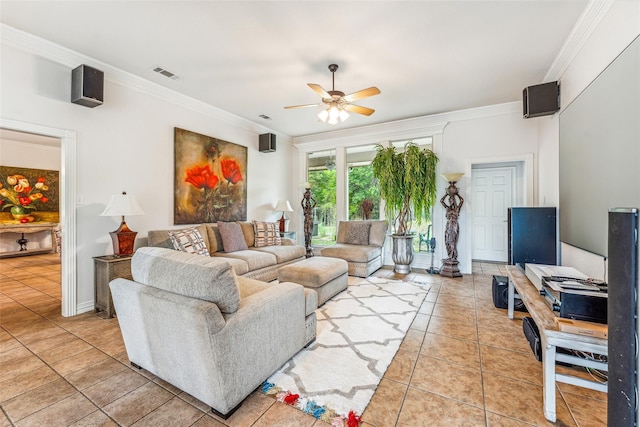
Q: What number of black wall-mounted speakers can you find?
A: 3